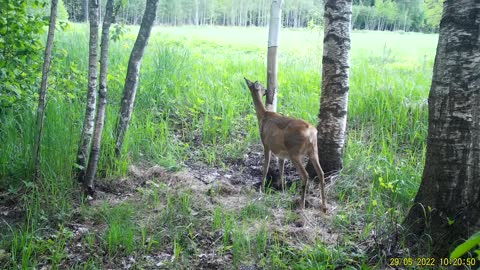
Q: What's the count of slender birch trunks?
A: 4